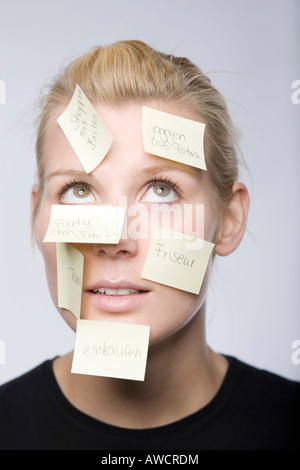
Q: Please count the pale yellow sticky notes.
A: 6